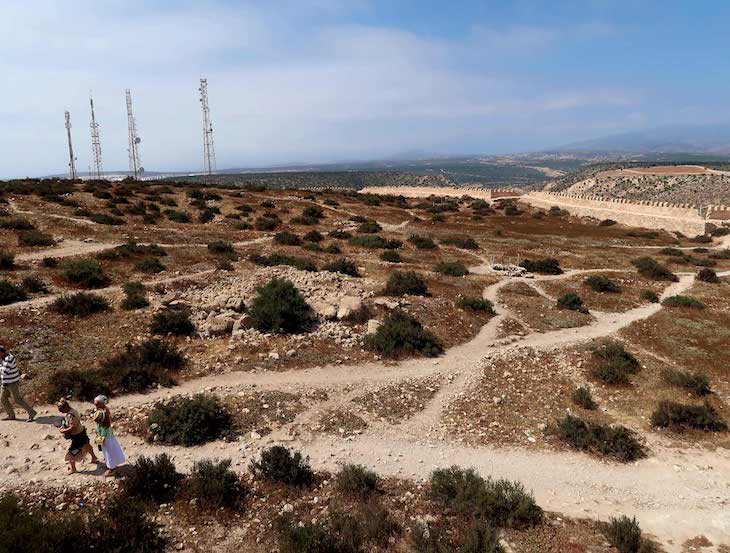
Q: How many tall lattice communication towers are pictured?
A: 4